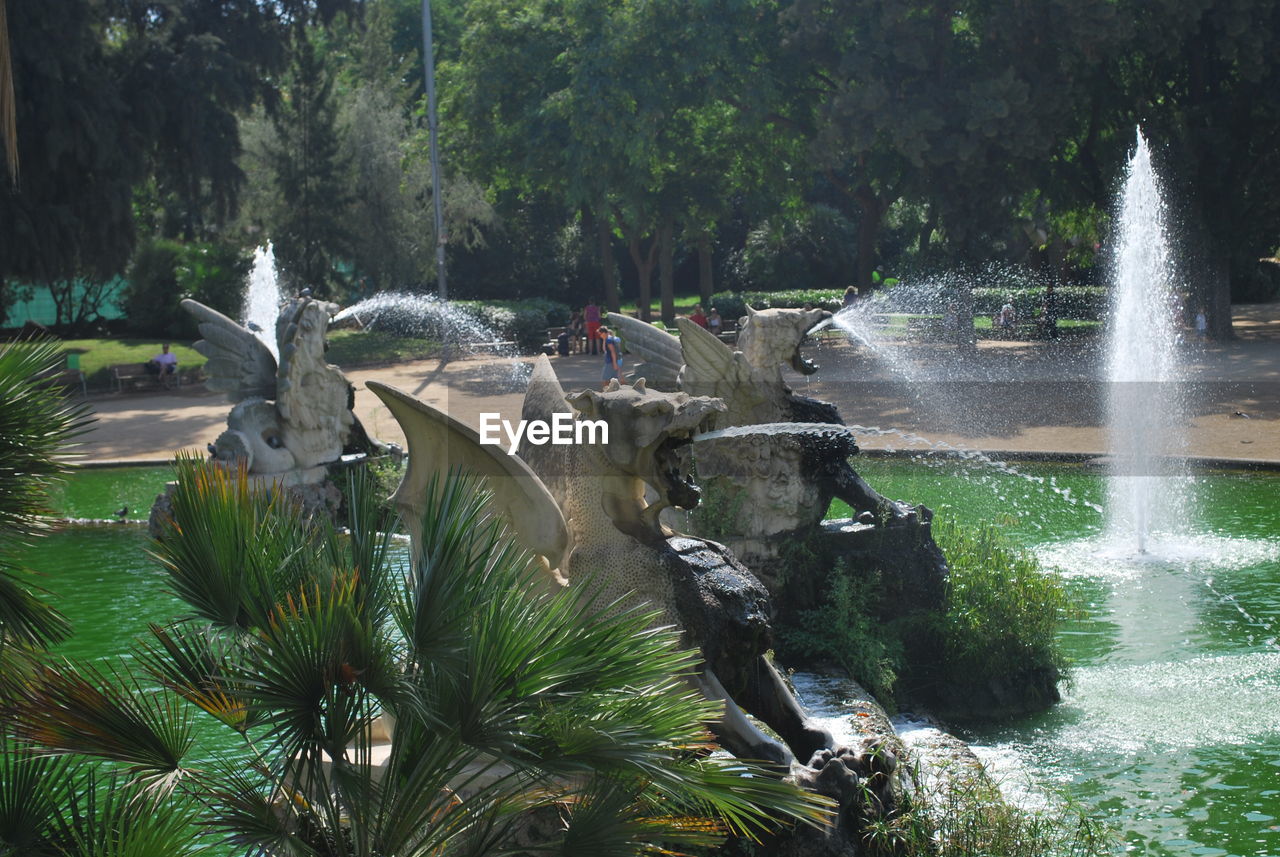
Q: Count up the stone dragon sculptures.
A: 3